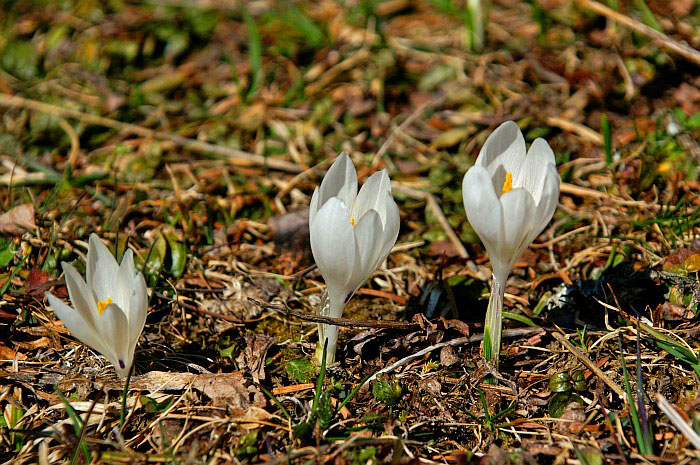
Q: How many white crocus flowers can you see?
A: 3